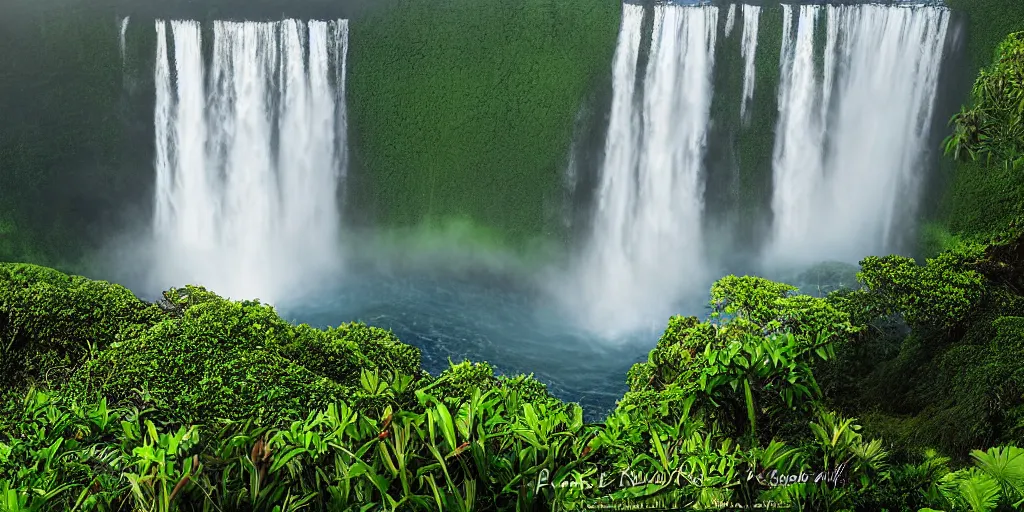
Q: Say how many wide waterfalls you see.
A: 3